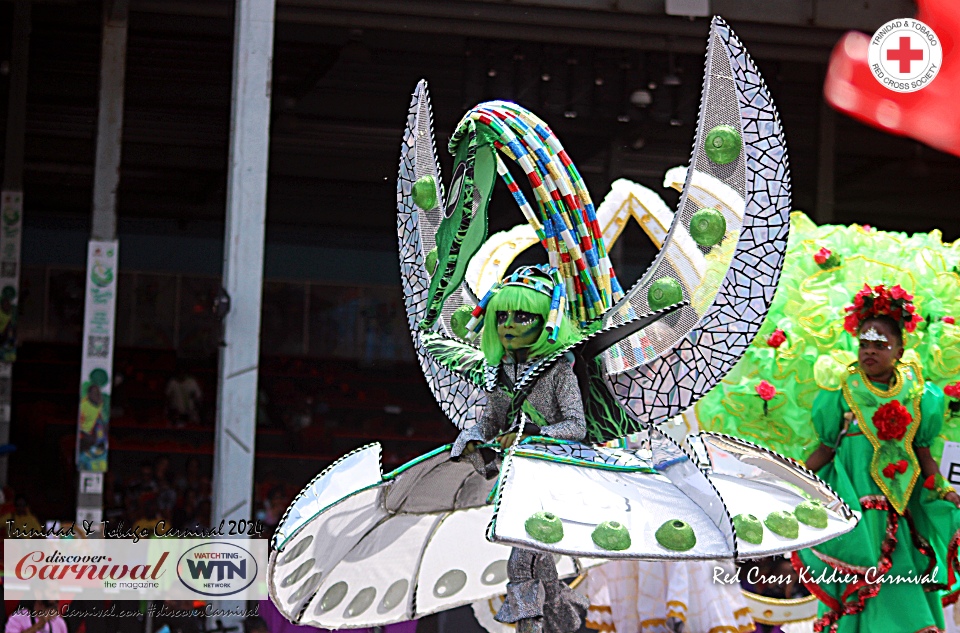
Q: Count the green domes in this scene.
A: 12